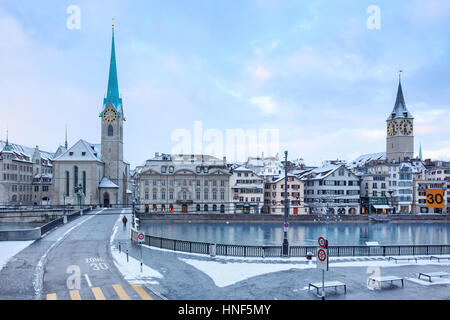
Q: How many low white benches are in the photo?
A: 5